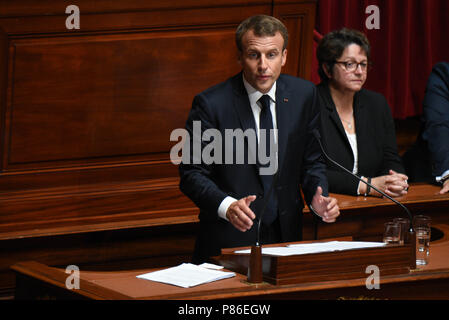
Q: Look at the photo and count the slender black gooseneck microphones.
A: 2